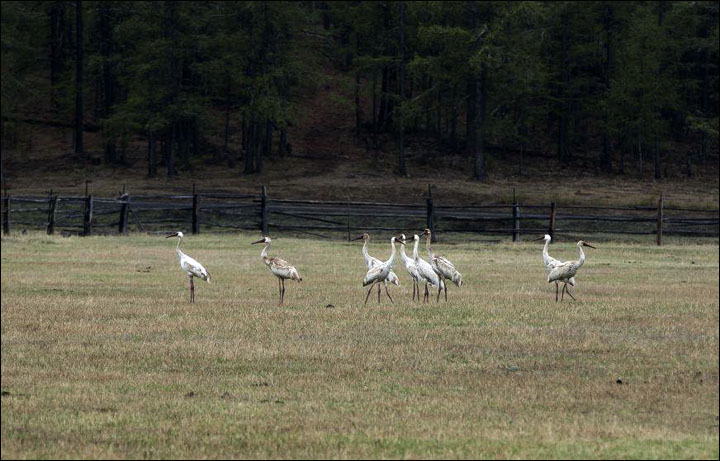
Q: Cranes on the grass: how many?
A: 9